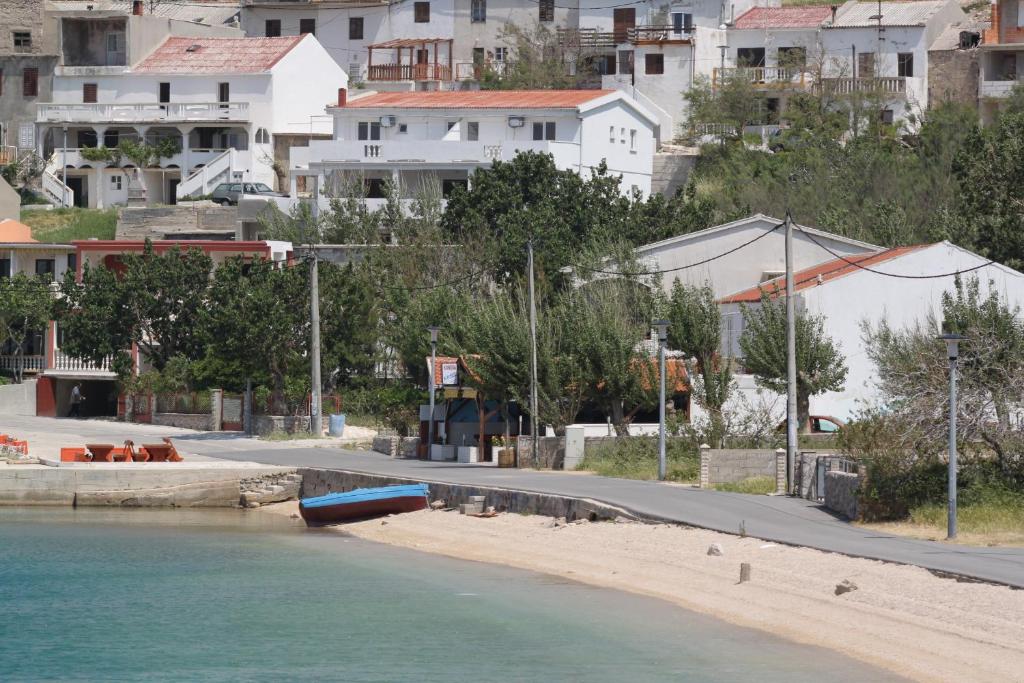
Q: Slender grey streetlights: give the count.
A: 3